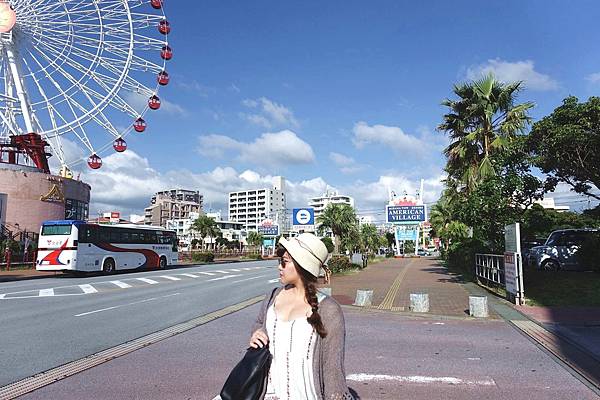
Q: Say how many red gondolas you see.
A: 8